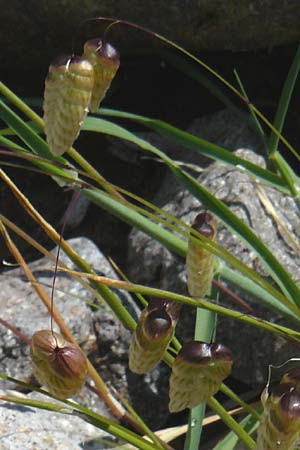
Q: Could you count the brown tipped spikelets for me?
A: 7